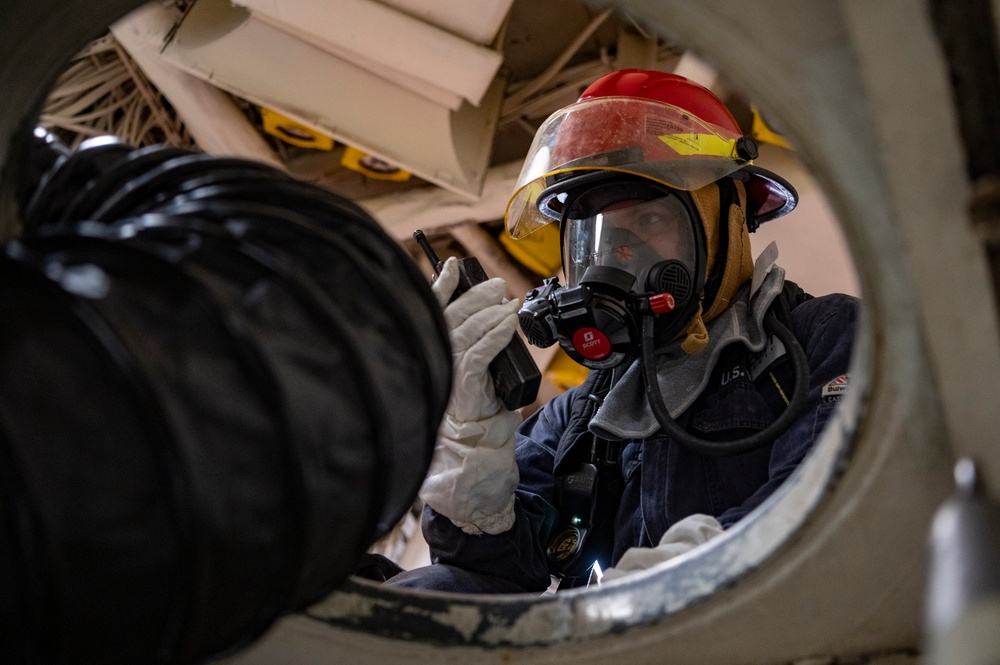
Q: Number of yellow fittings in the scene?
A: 5